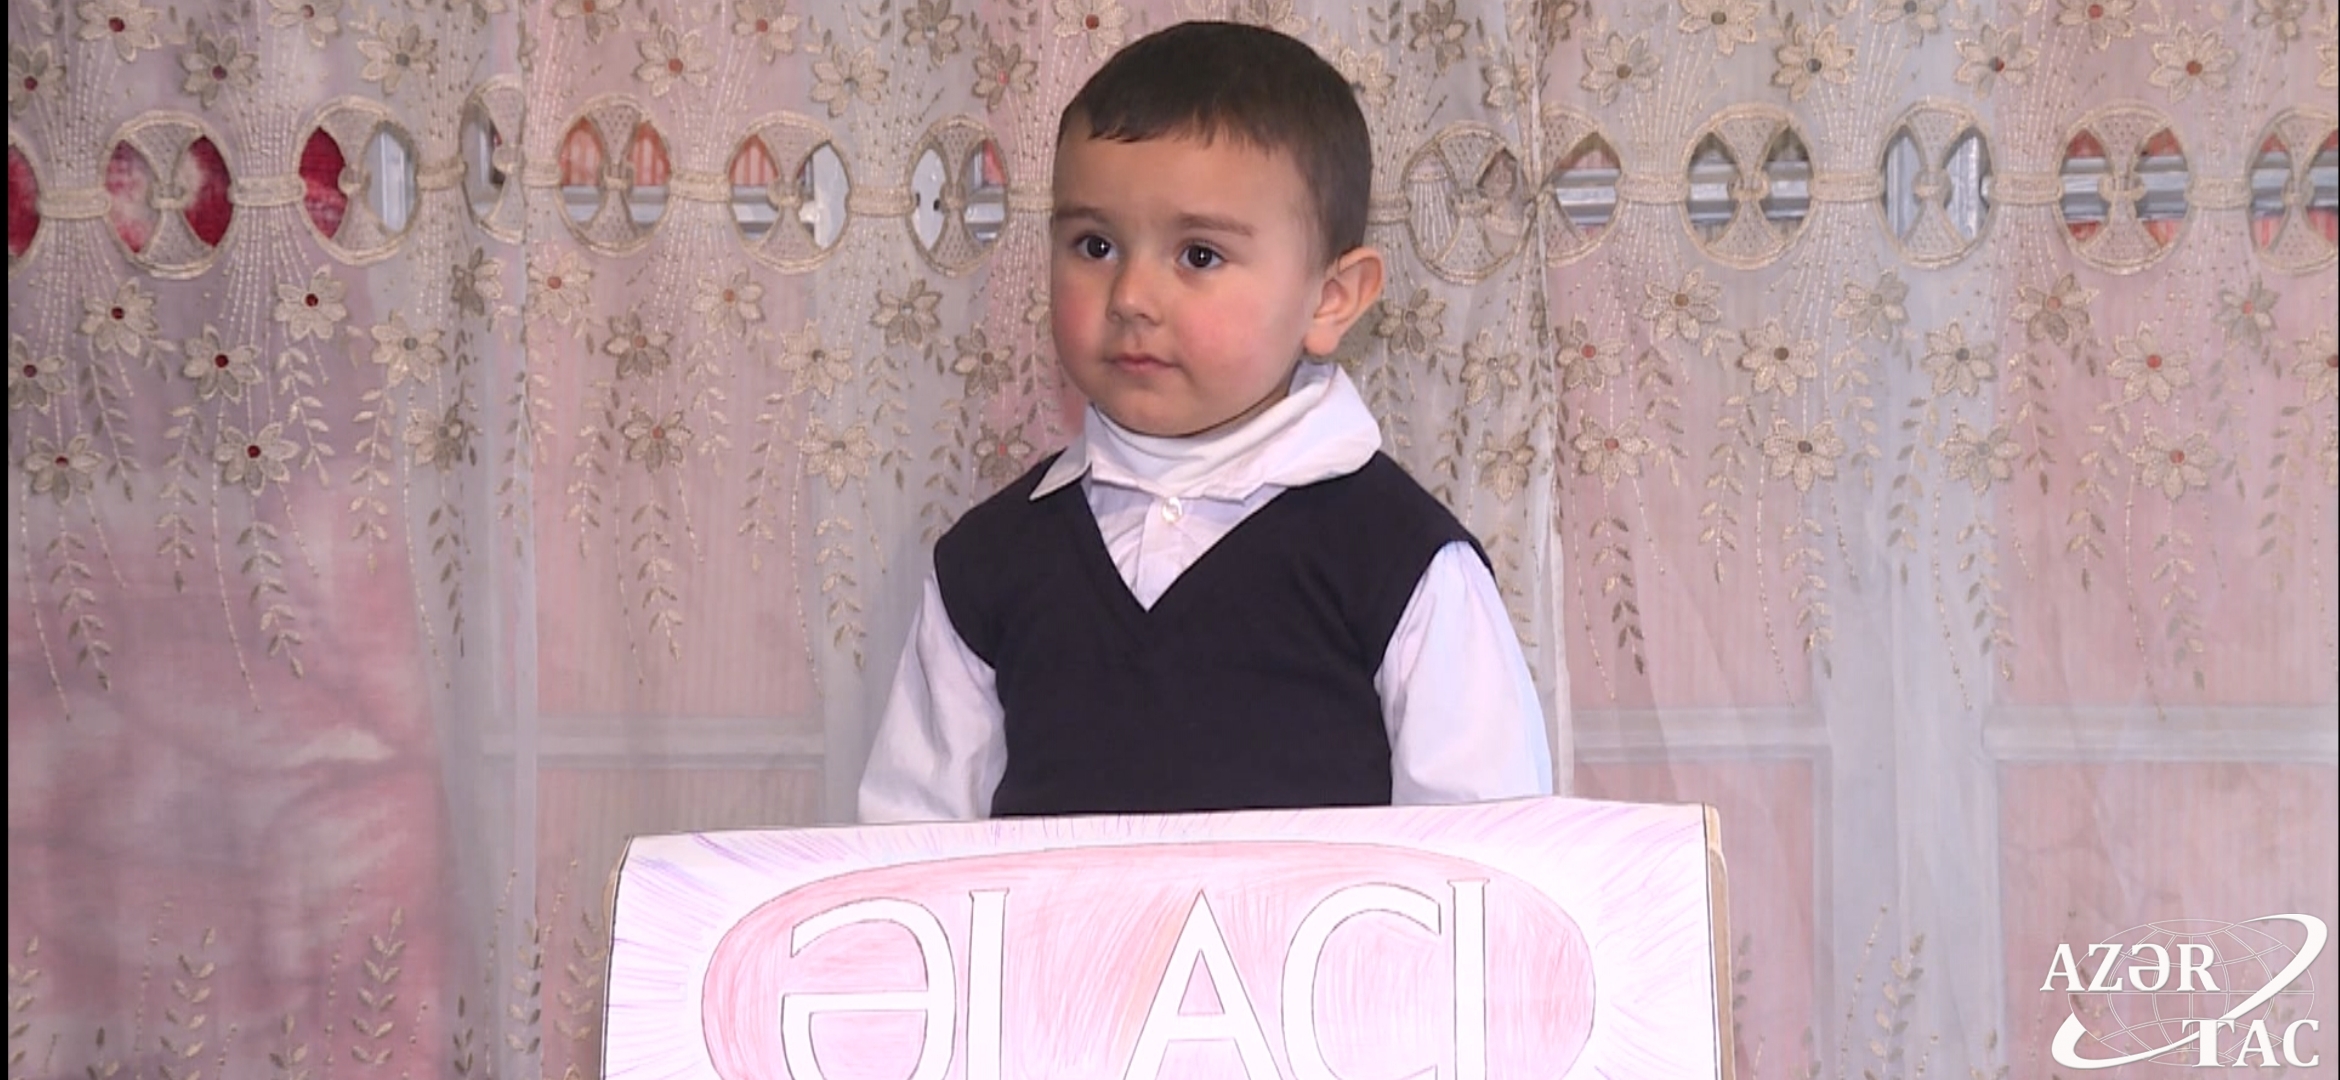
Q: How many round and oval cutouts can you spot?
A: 13